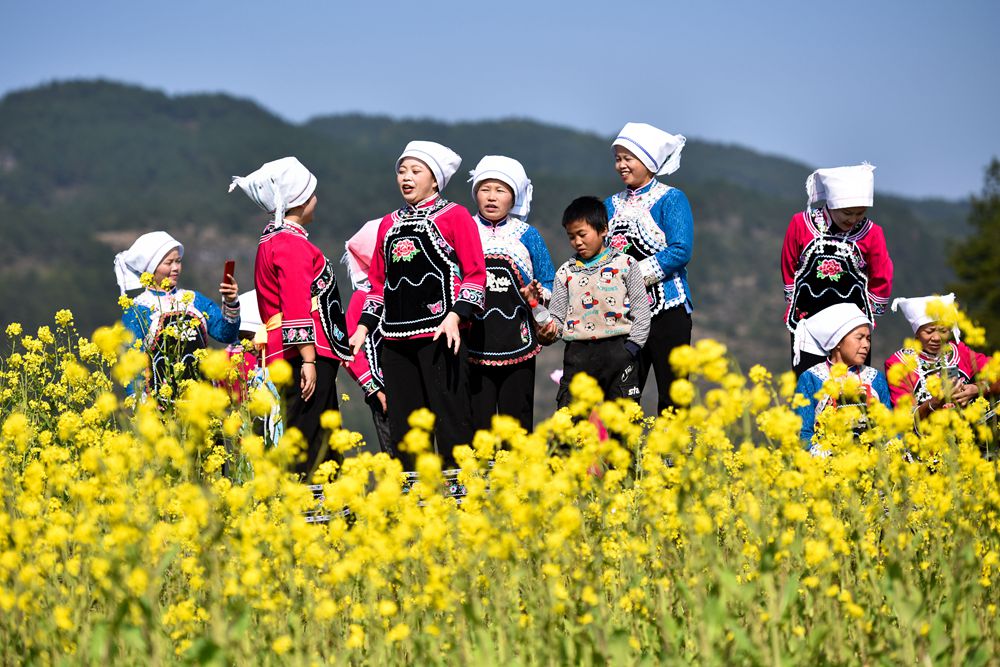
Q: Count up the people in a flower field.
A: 11